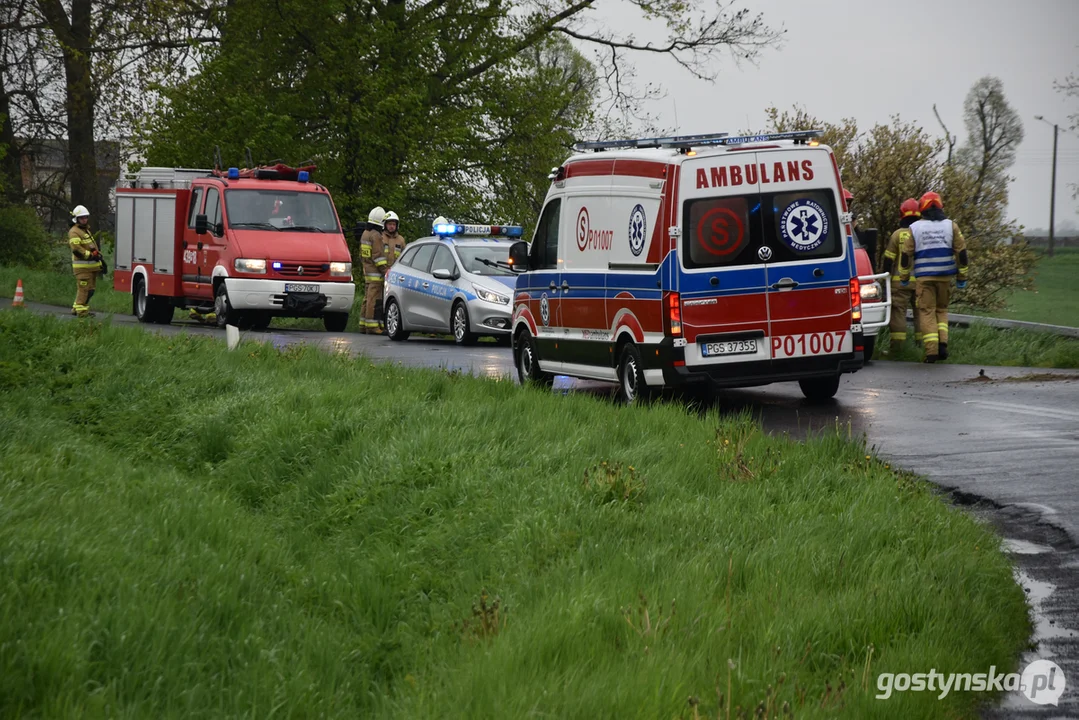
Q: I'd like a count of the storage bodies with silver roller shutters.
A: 1